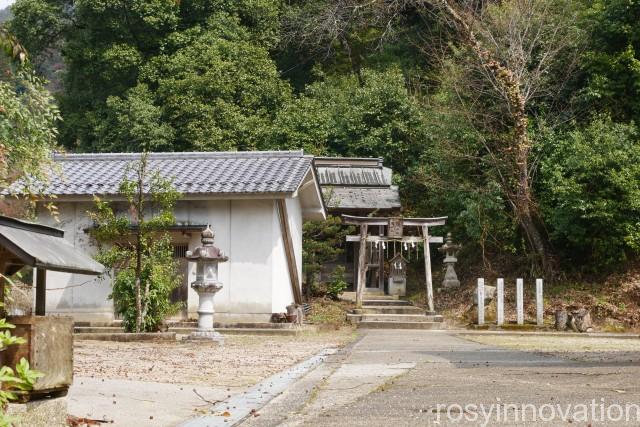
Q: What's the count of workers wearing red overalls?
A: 0